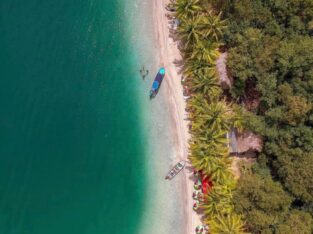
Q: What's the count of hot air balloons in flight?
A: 0